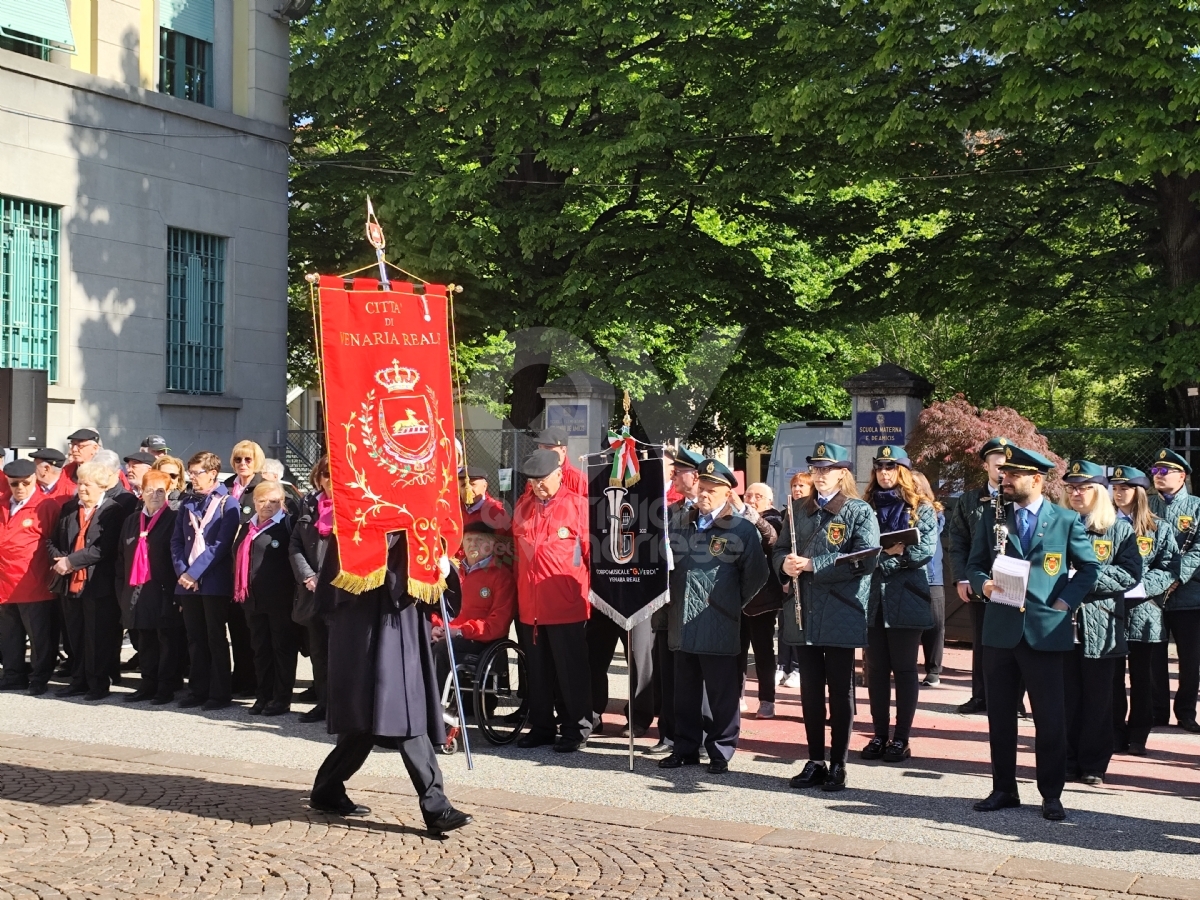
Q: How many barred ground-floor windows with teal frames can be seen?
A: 2